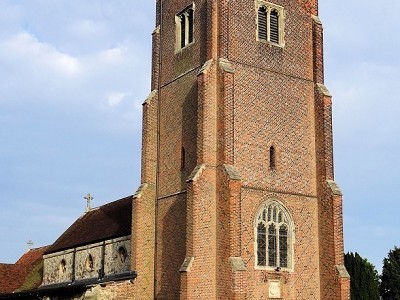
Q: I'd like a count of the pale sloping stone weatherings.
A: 13